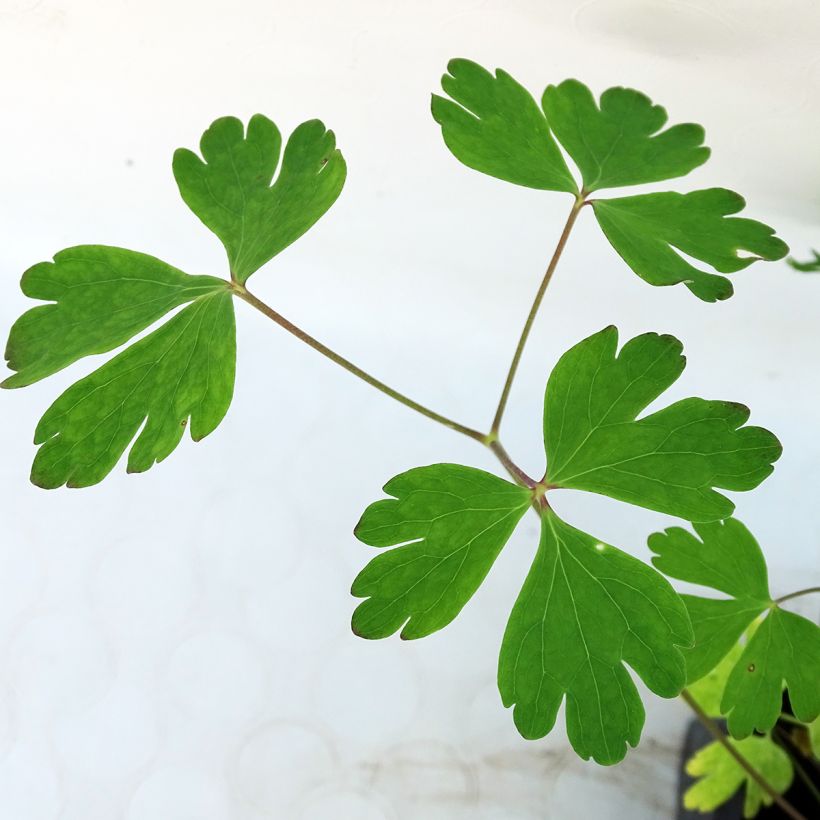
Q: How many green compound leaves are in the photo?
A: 4